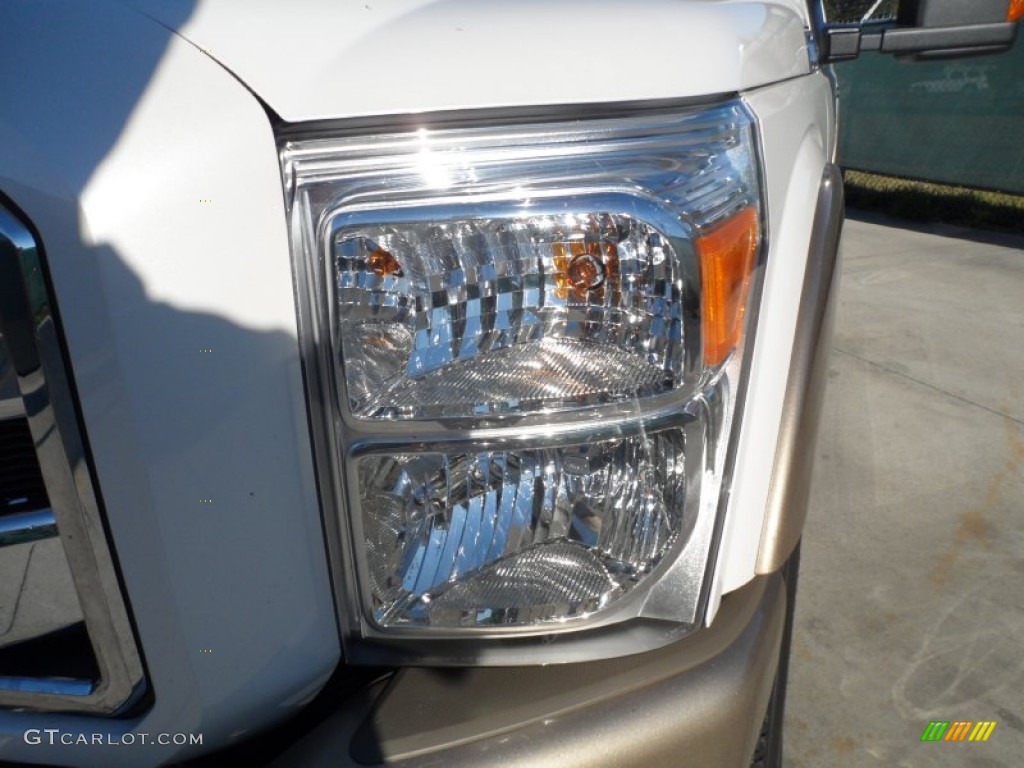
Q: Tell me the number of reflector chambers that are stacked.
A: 2